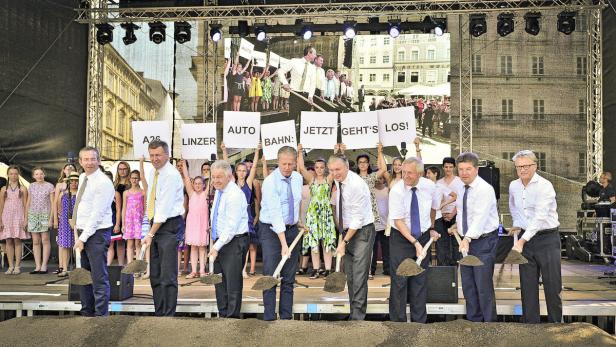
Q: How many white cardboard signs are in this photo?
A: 7